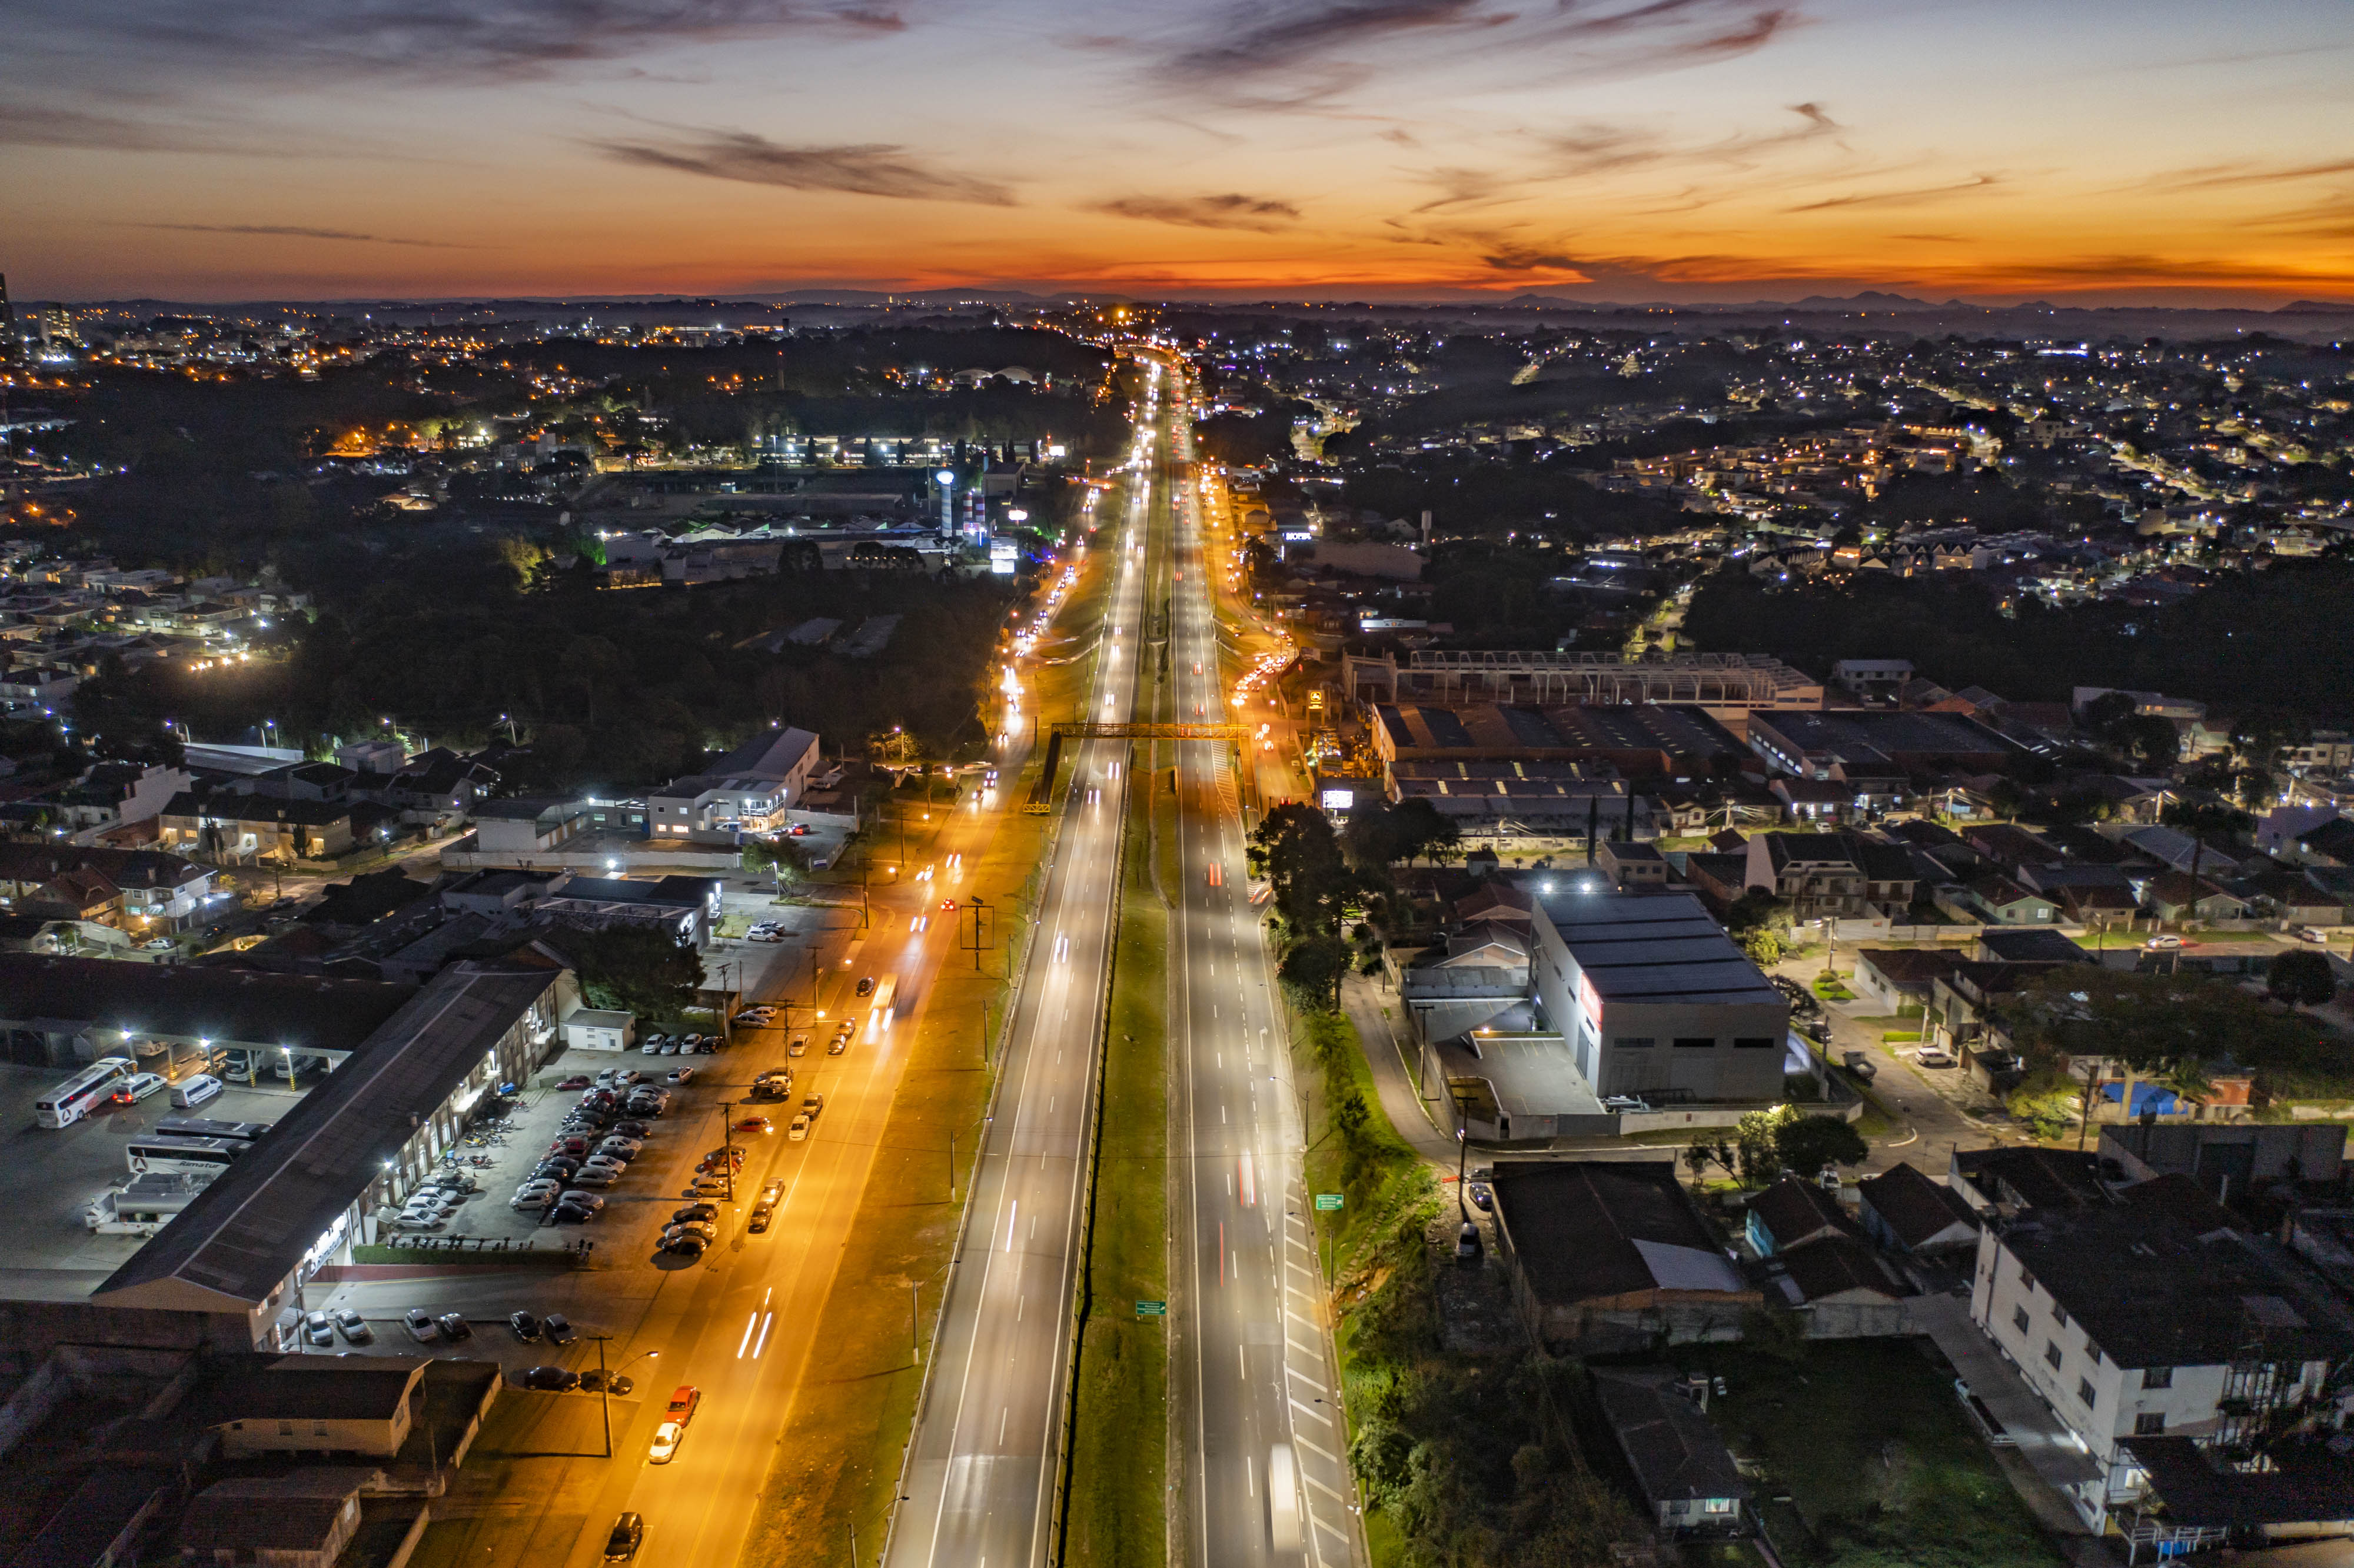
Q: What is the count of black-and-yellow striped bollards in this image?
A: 5